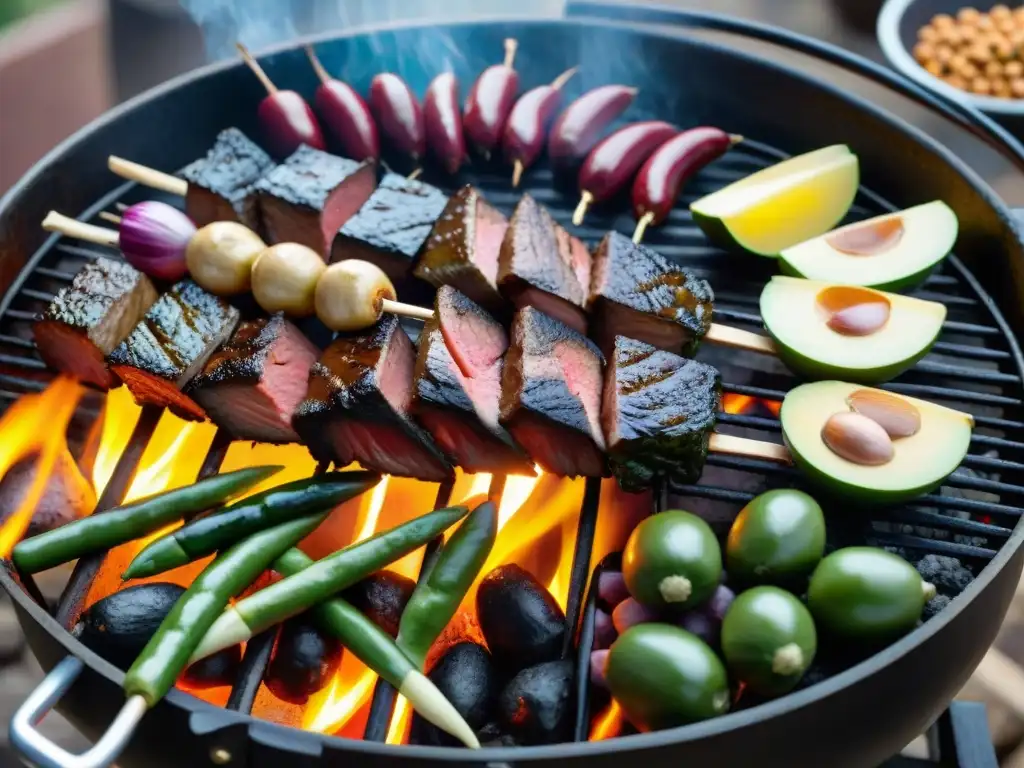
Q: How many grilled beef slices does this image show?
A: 13